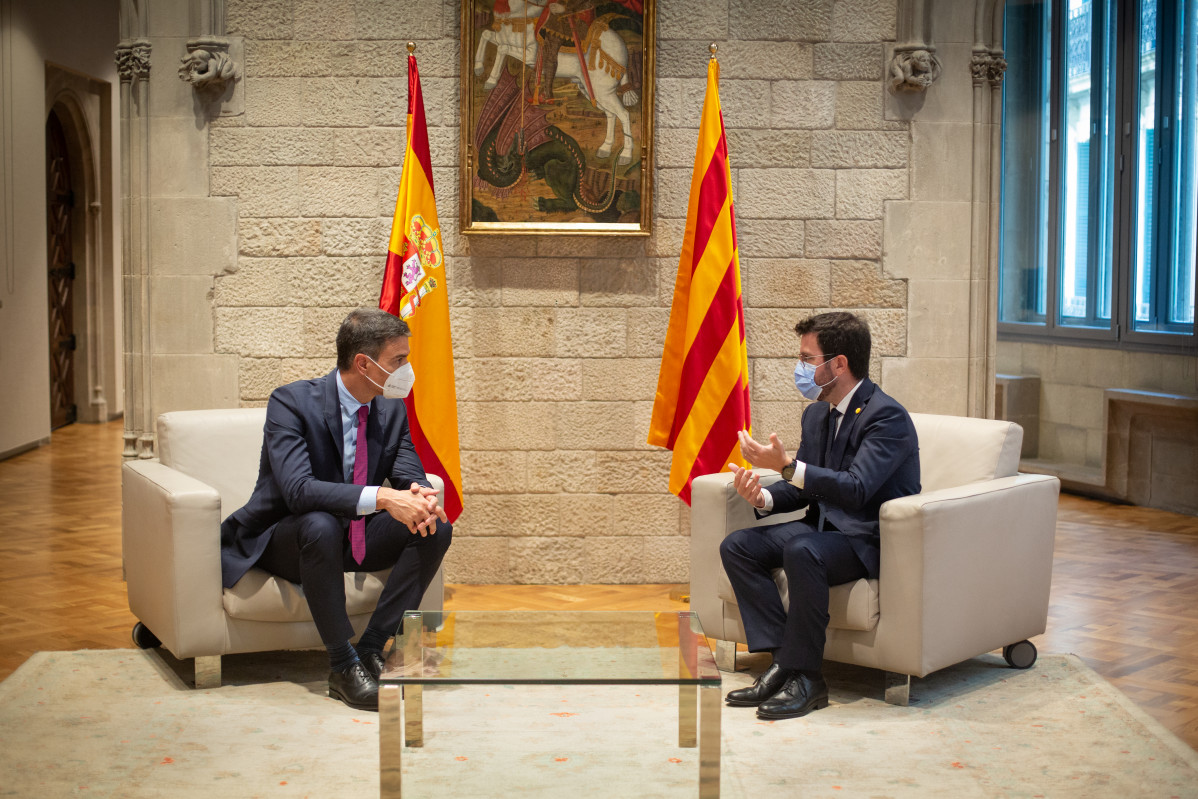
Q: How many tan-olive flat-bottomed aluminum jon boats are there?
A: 0